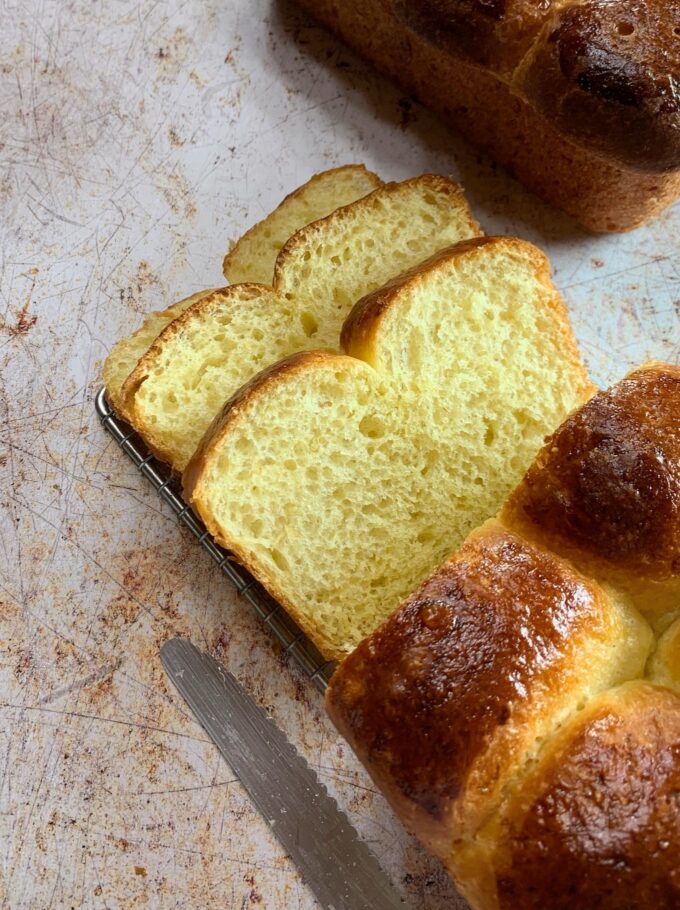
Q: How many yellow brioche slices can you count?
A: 3